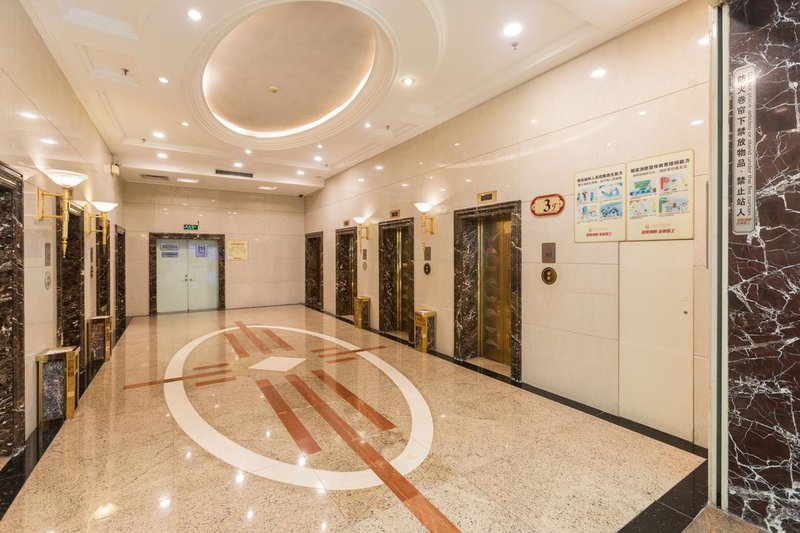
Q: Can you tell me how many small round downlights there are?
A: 13